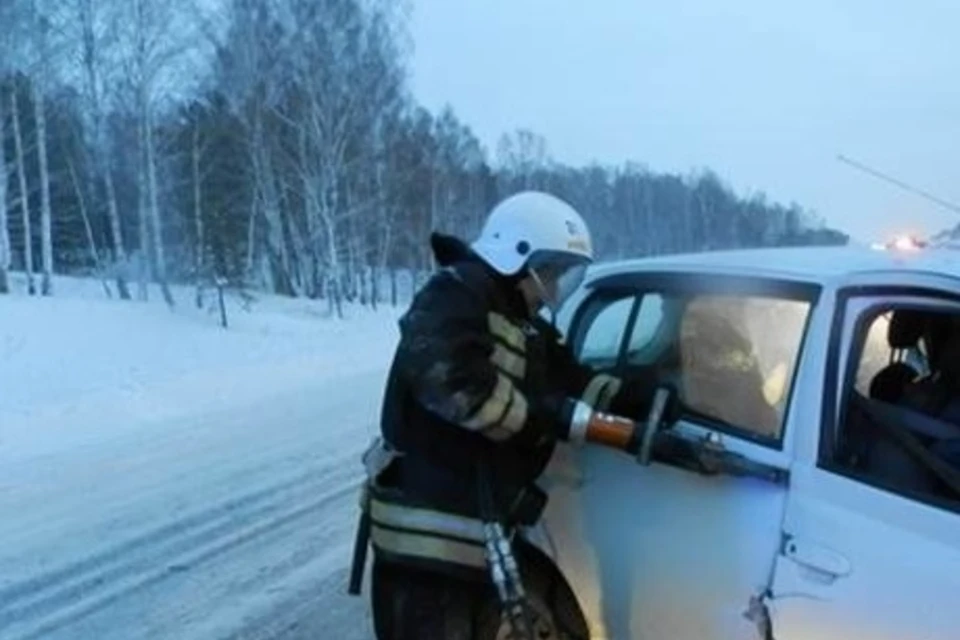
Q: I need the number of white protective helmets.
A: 1